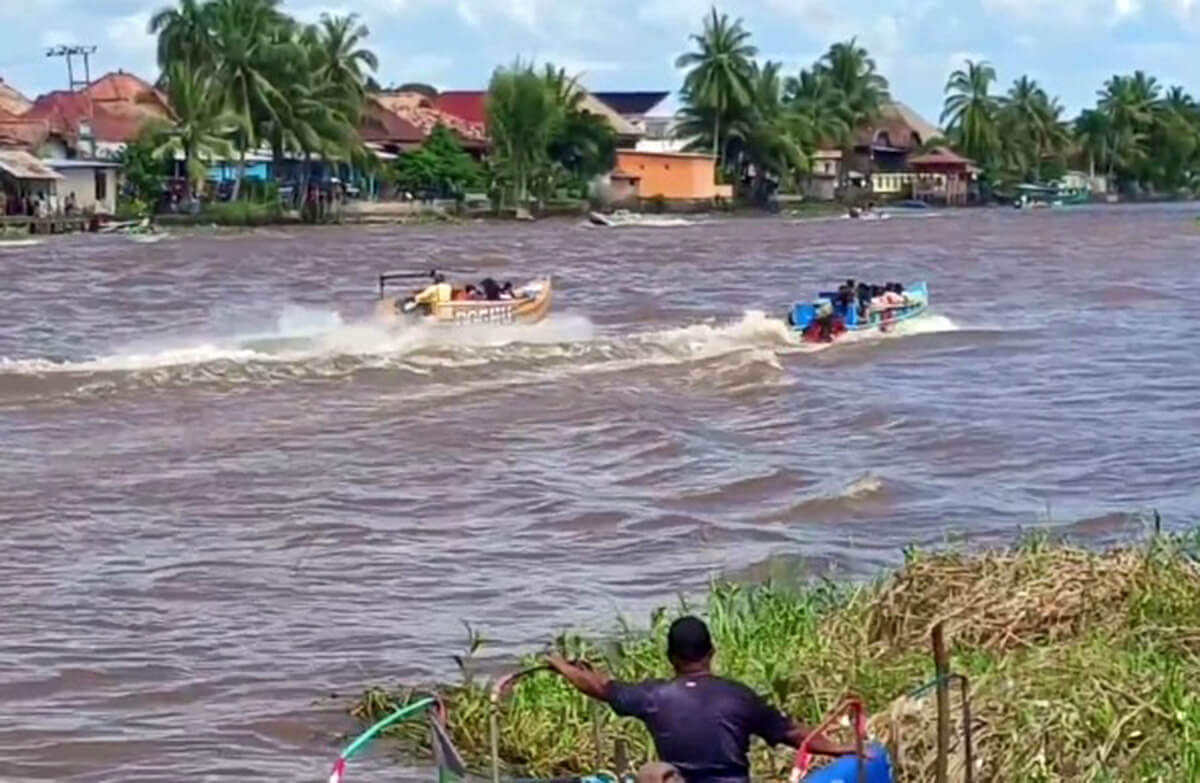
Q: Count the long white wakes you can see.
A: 2